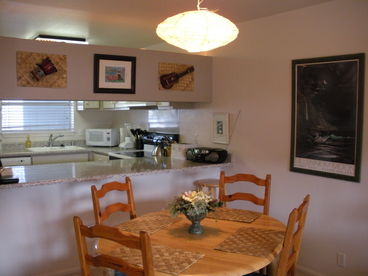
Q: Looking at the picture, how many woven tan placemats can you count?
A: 4